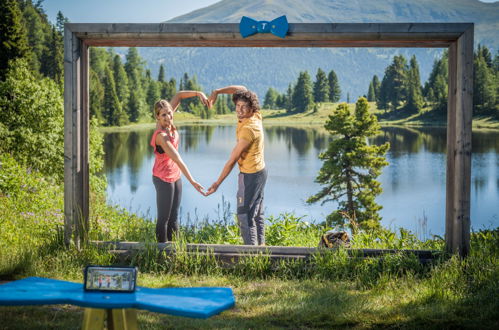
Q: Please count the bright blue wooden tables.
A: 1